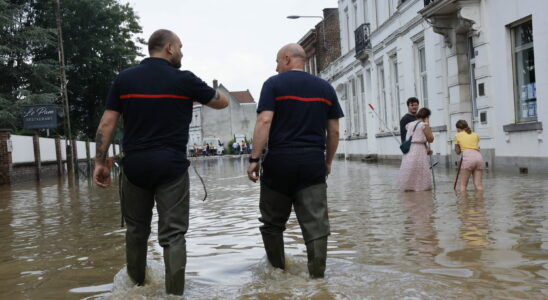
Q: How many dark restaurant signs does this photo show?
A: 1